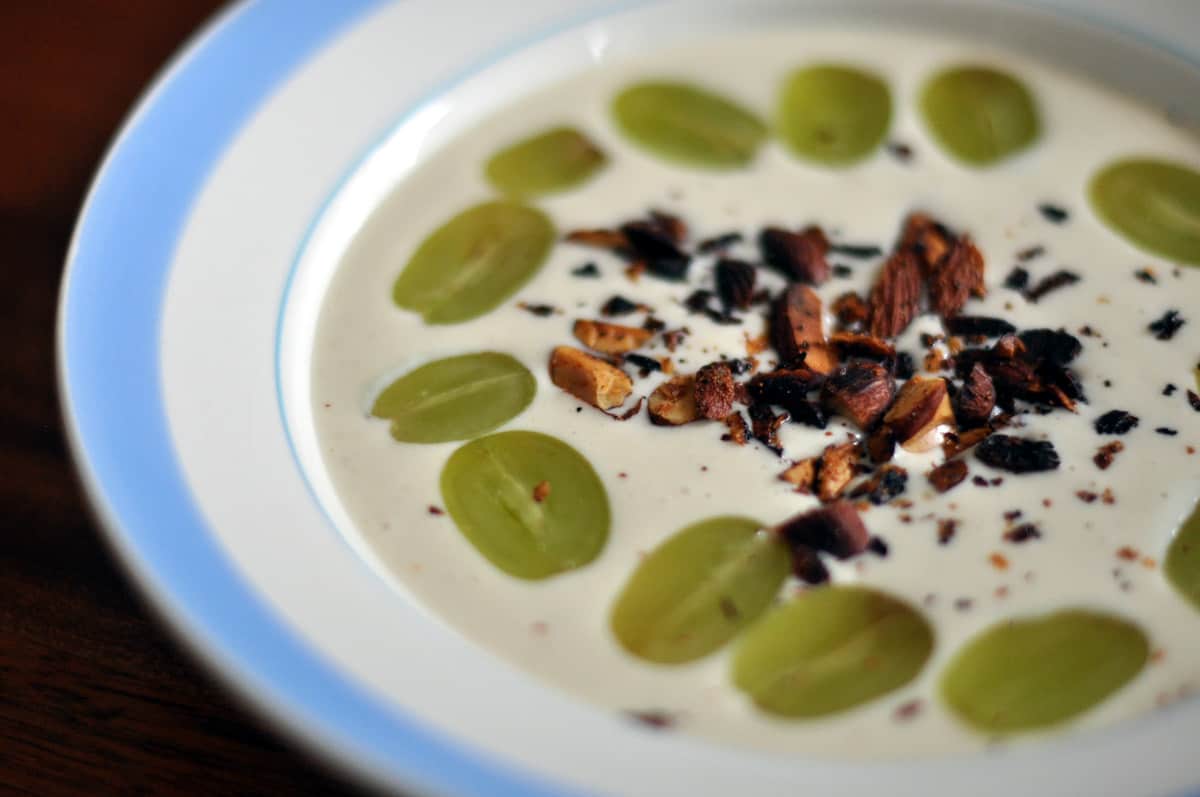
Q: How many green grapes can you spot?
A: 12